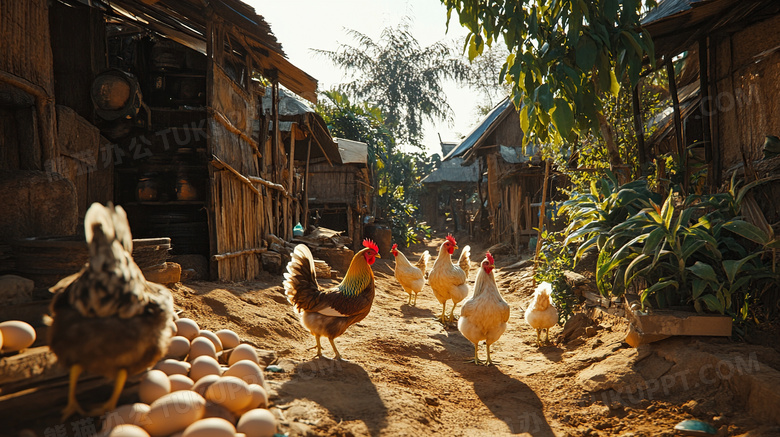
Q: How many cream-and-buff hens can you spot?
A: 4